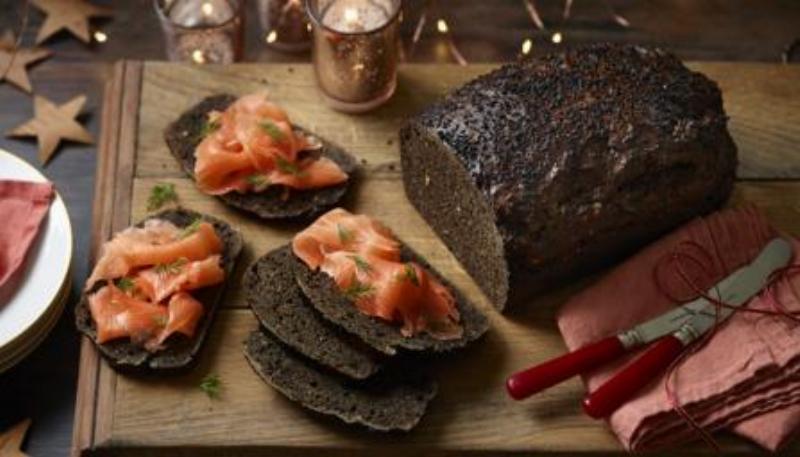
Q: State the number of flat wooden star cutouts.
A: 4